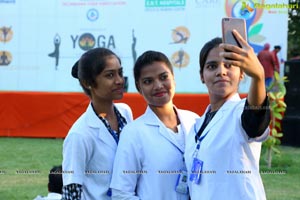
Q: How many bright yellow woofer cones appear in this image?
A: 0